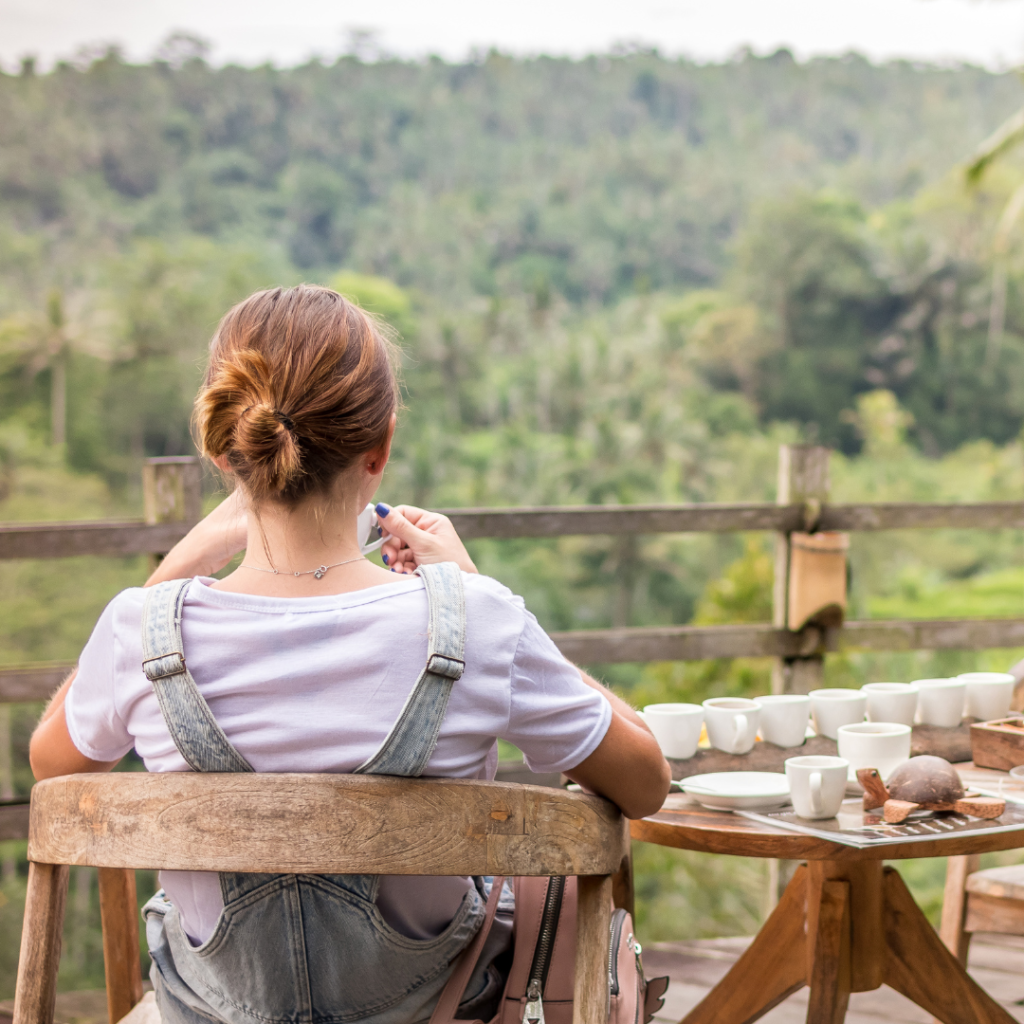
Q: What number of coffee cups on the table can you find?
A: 9